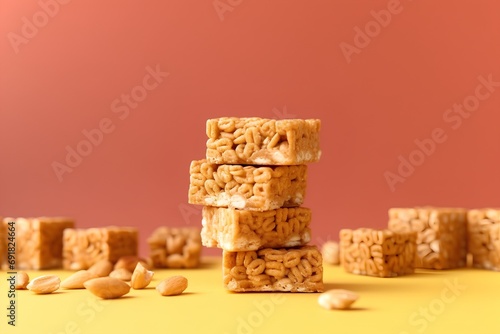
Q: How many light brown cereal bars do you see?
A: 10